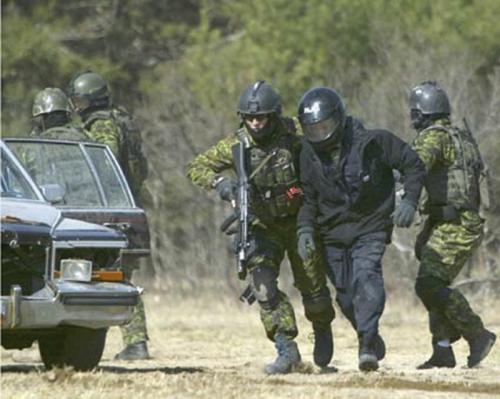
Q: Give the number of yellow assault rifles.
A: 0